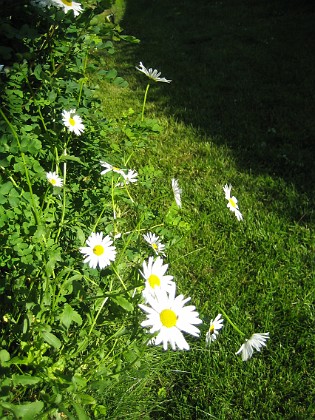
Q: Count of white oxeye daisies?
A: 14